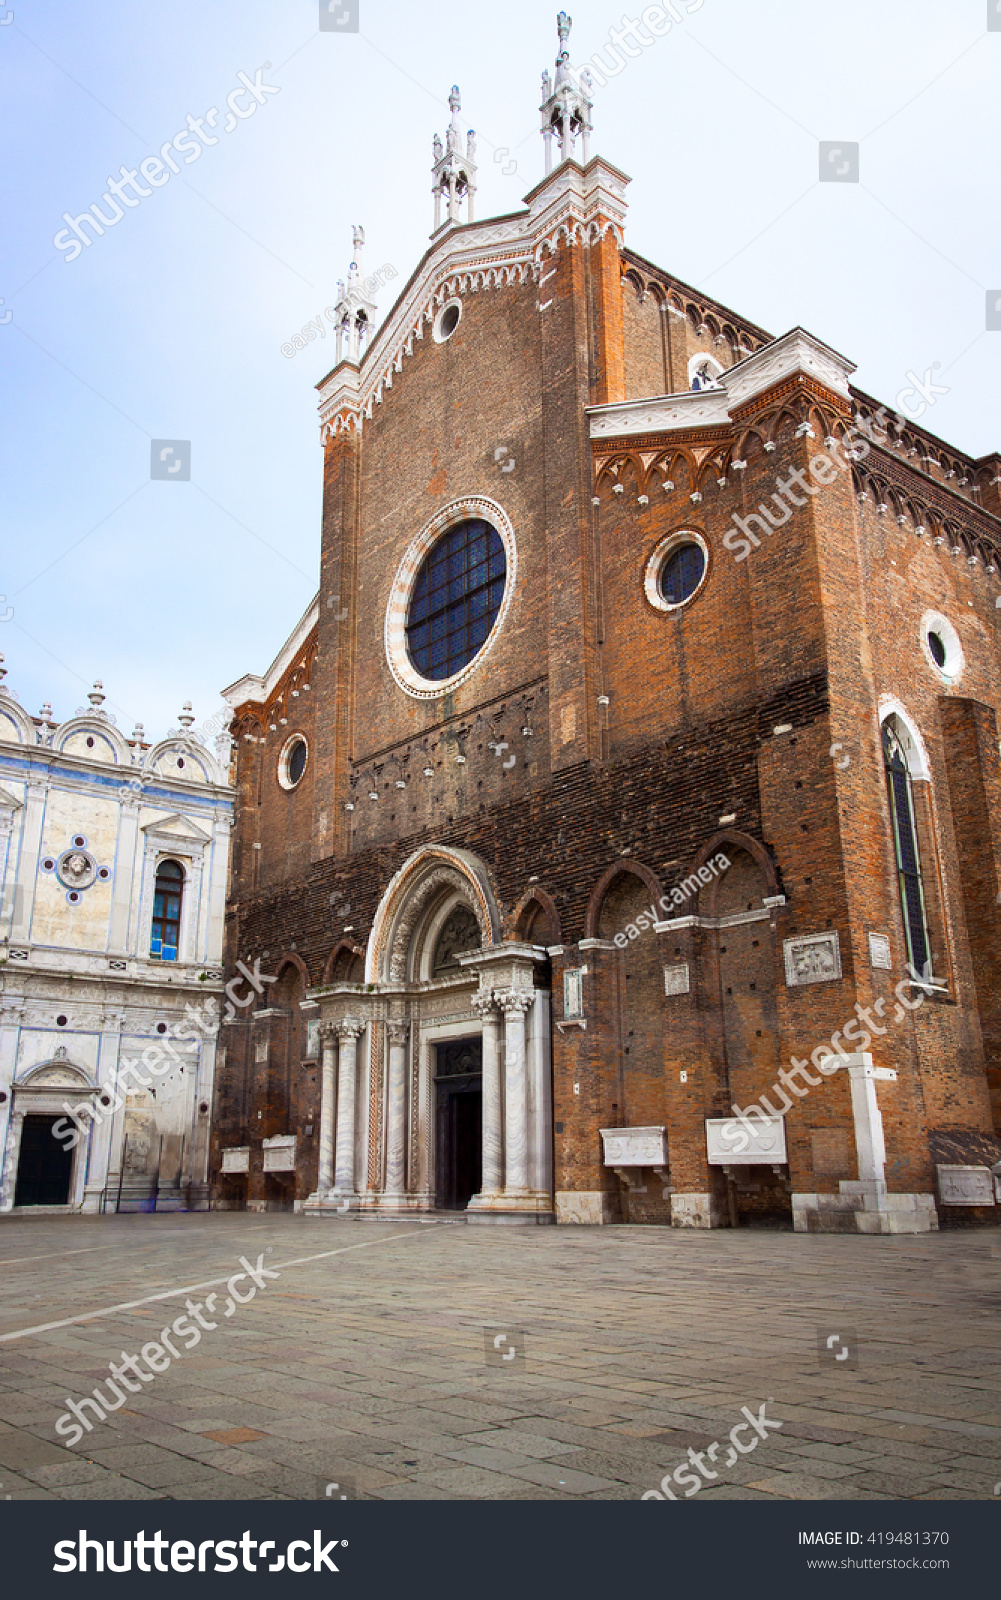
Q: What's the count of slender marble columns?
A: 5